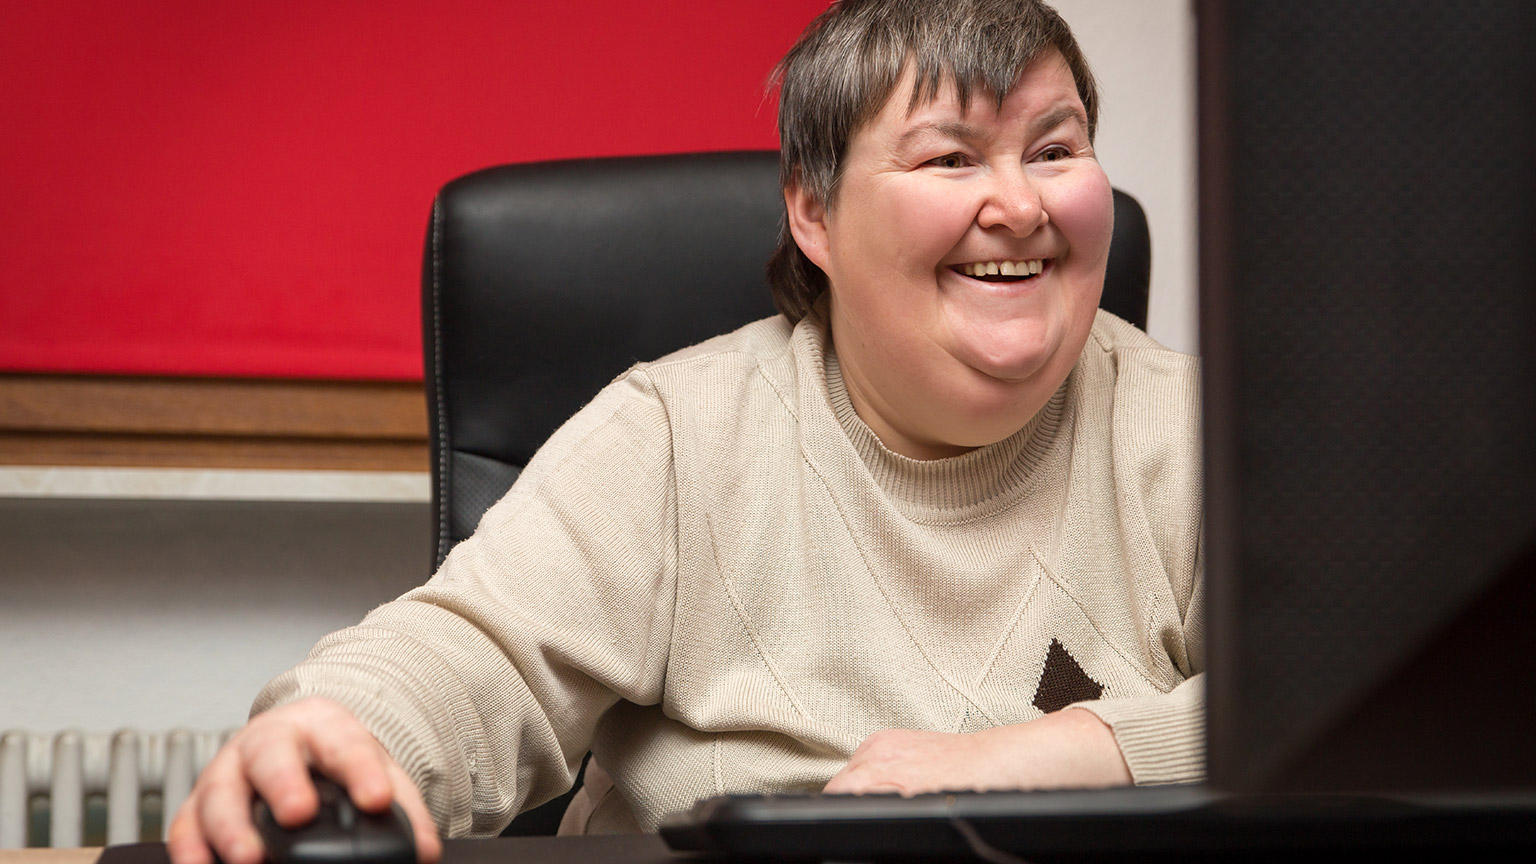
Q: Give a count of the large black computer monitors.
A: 1